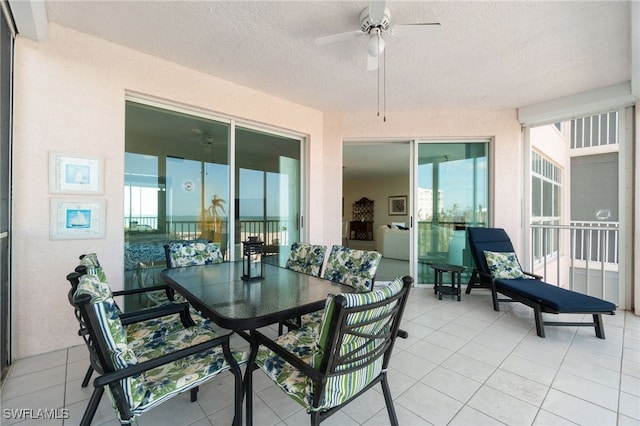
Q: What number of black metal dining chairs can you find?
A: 6